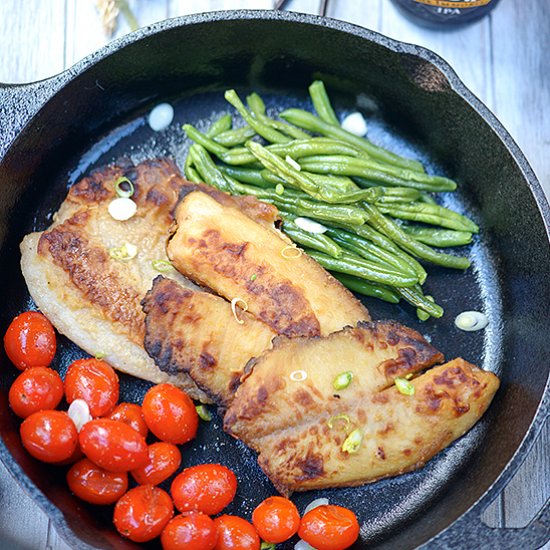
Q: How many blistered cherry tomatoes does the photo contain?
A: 15